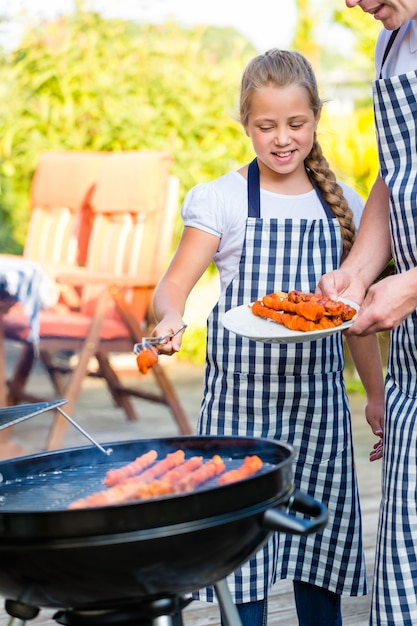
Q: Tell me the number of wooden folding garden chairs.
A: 2